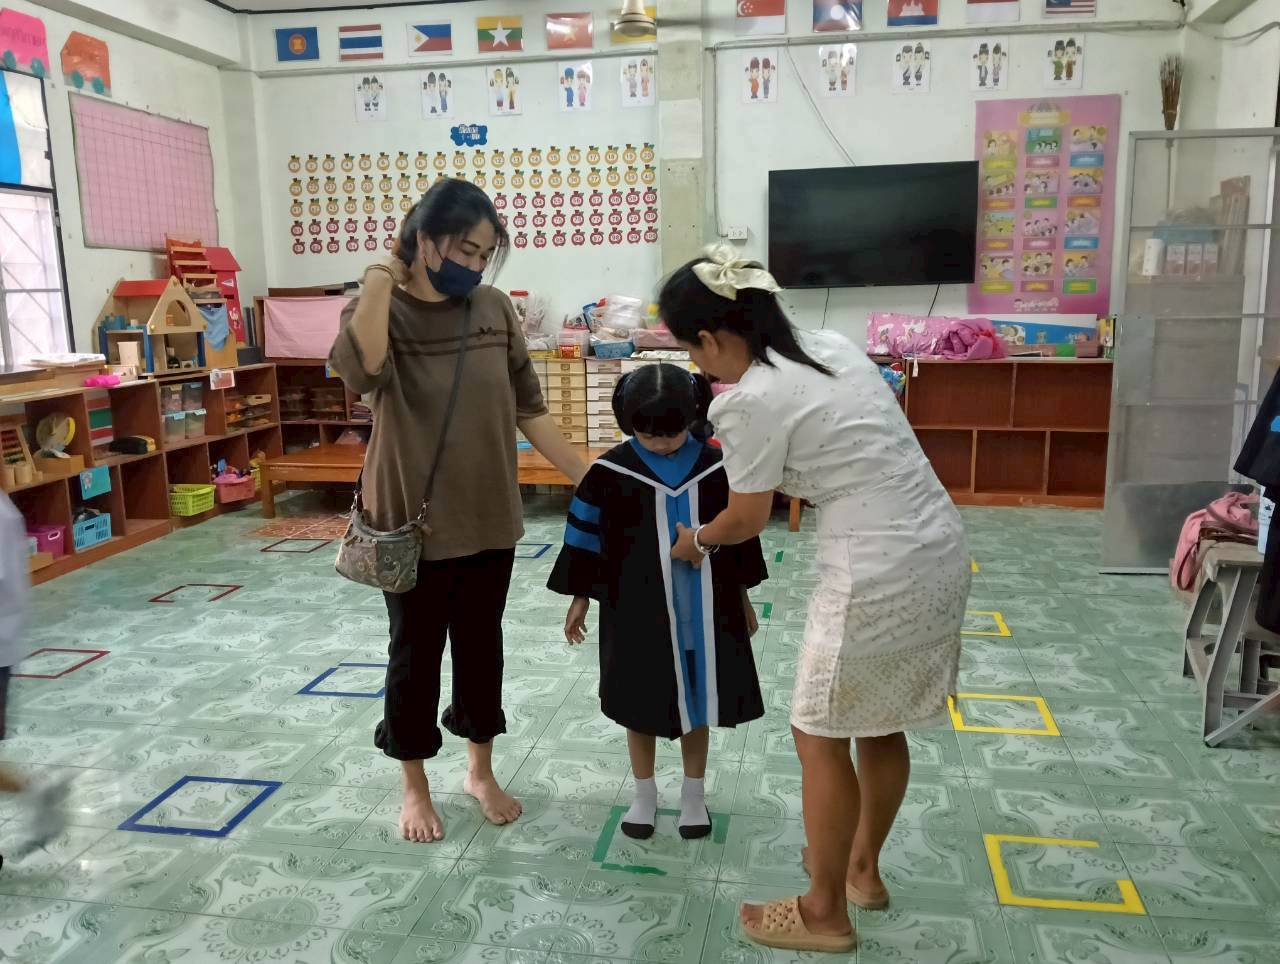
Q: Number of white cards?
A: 10